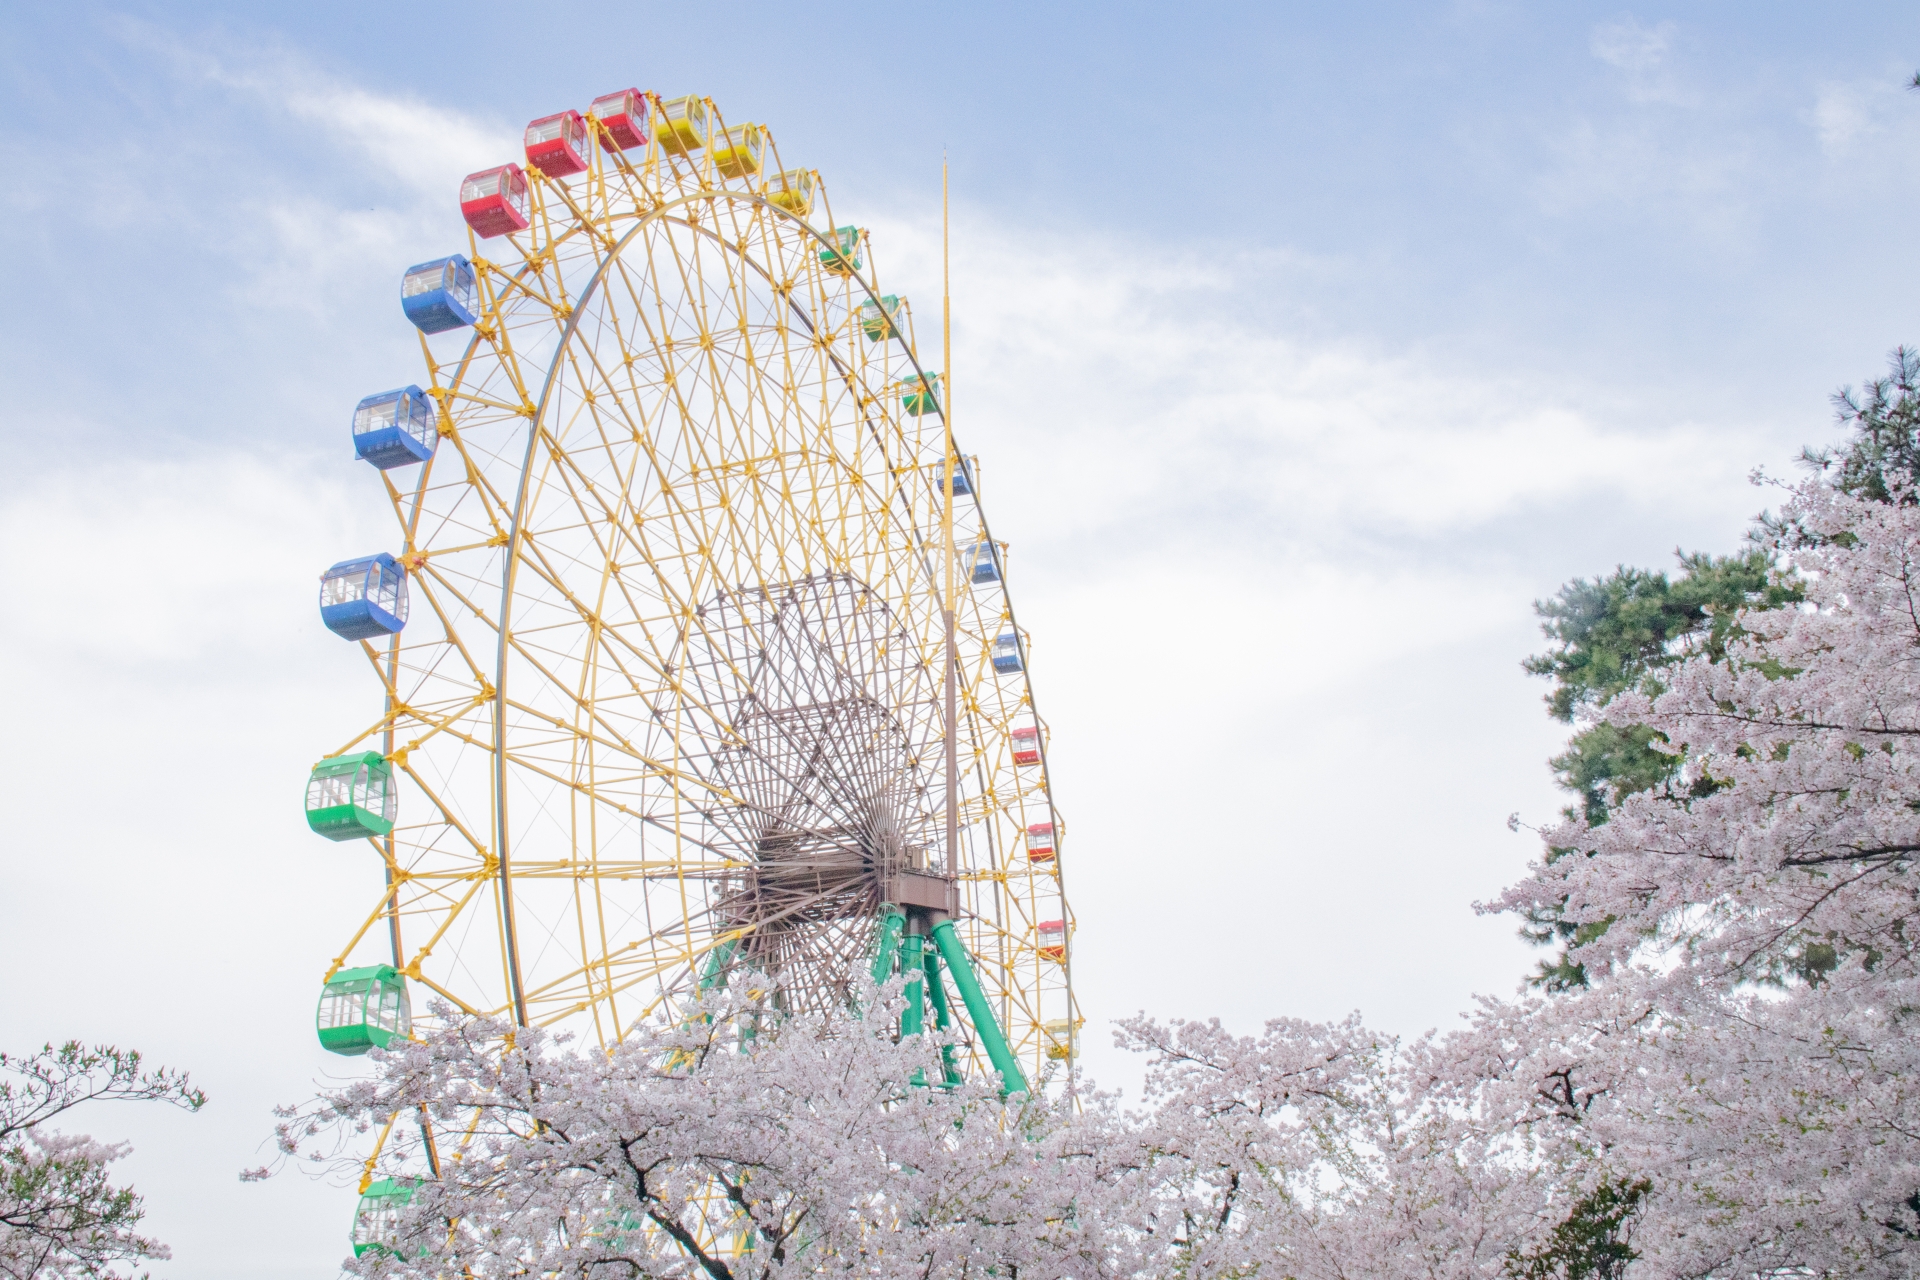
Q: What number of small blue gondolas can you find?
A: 3